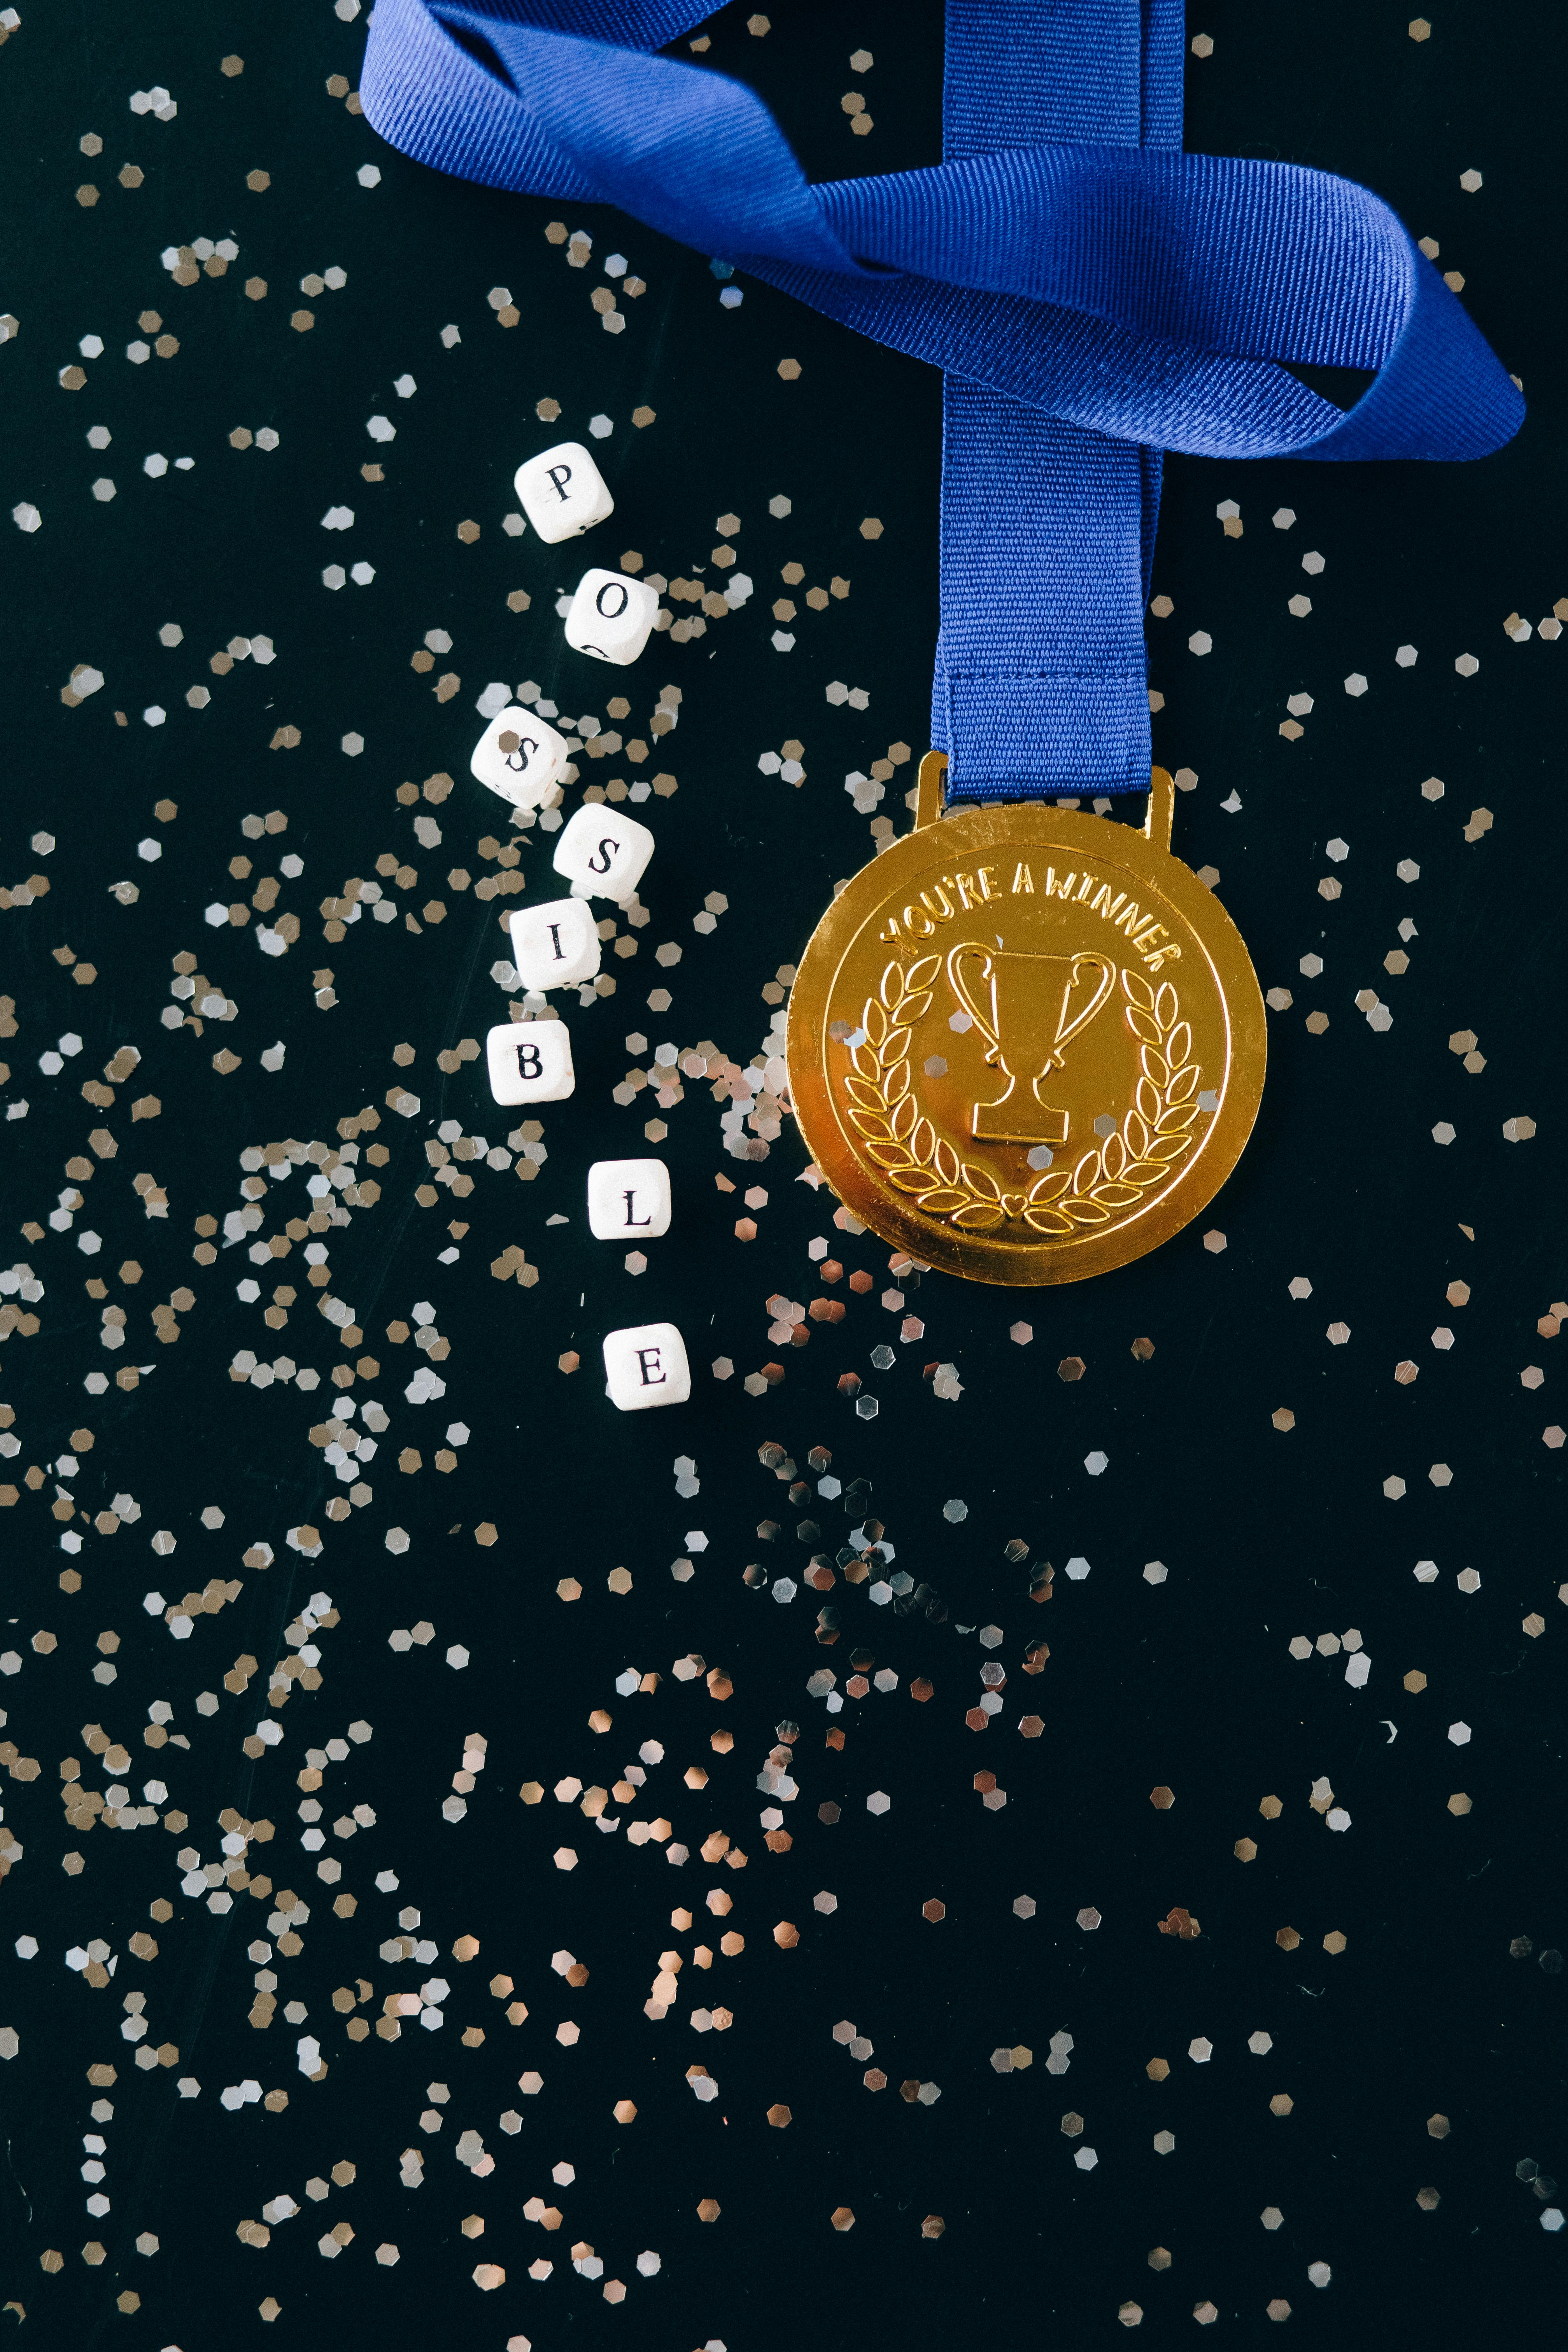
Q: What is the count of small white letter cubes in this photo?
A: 8